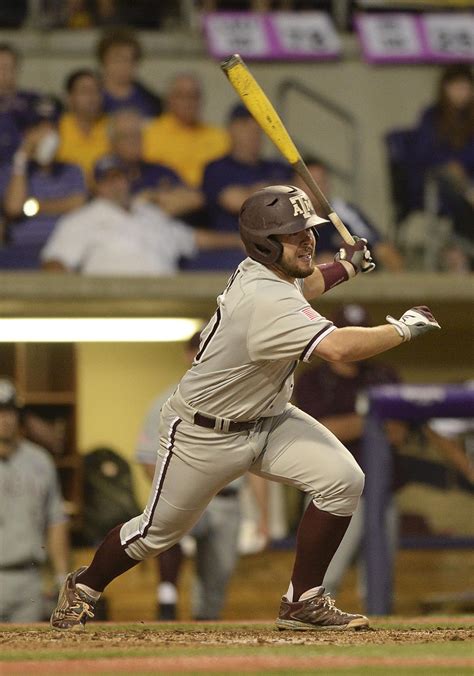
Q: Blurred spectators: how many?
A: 10